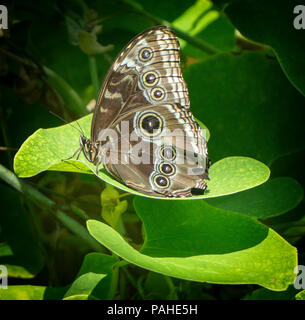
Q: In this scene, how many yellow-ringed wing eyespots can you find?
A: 7